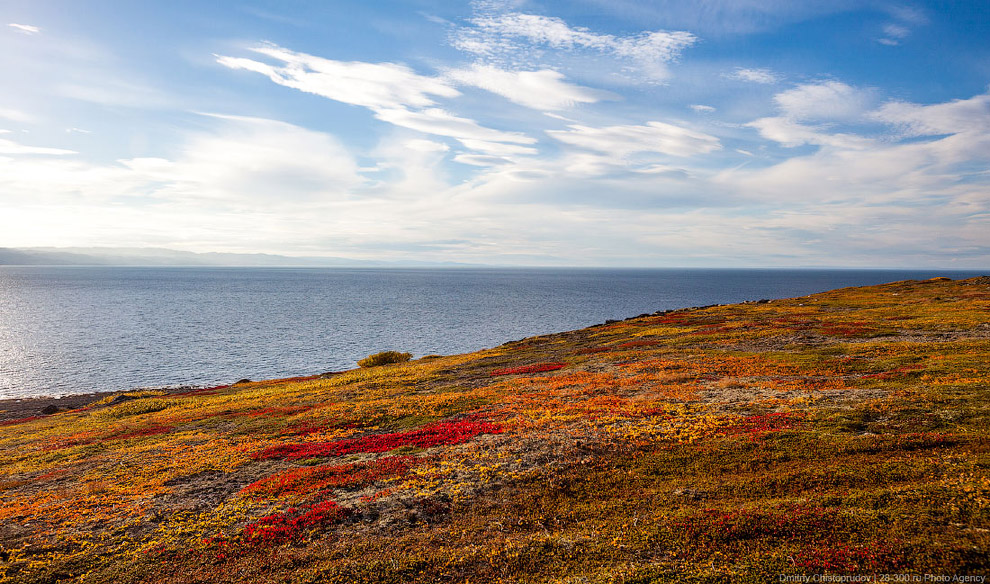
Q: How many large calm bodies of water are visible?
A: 1